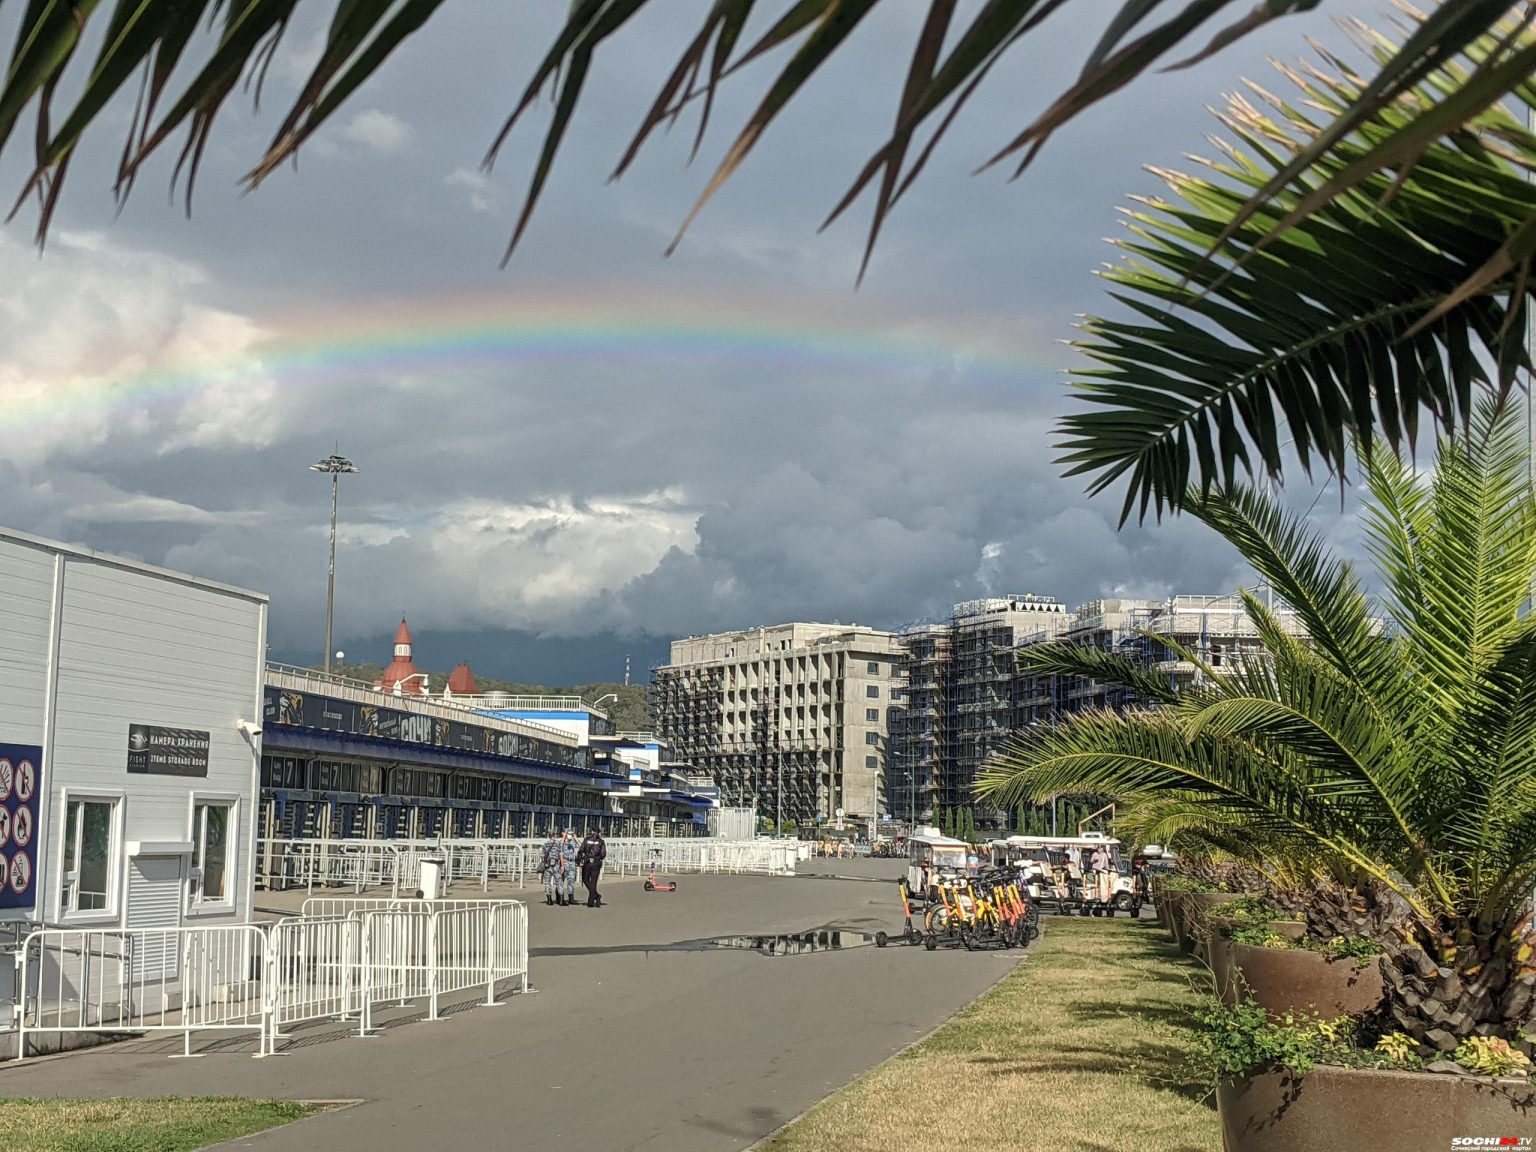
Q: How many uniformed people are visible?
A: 3